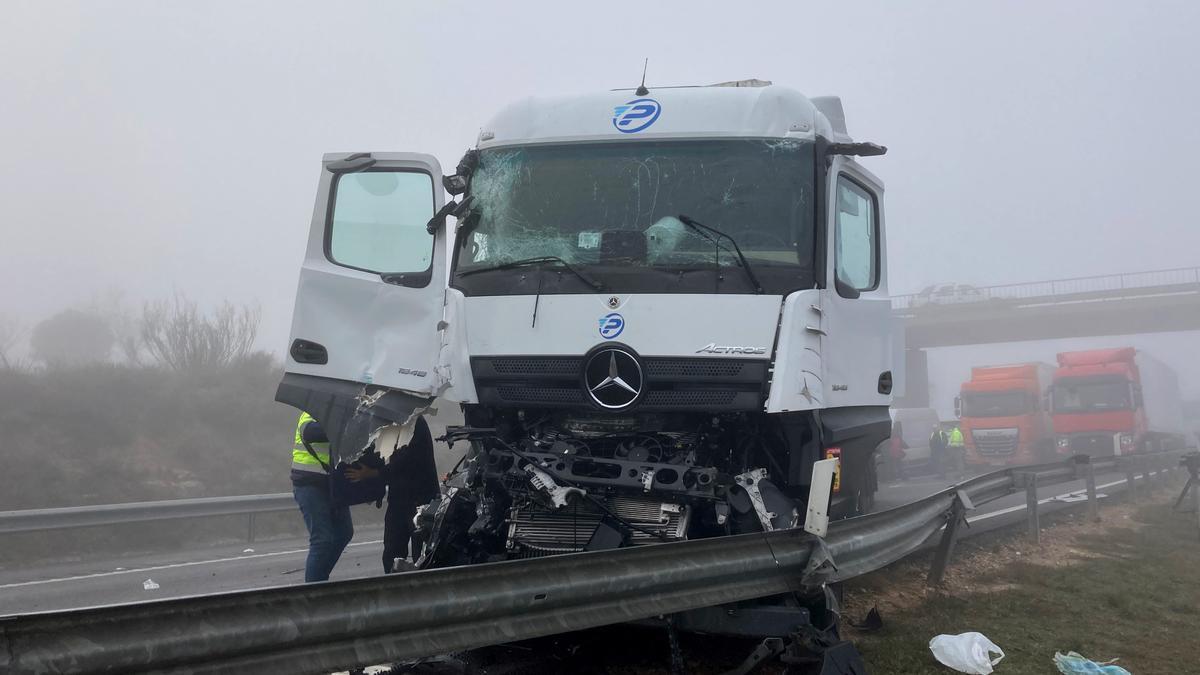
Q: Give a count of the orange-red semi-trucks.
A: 2